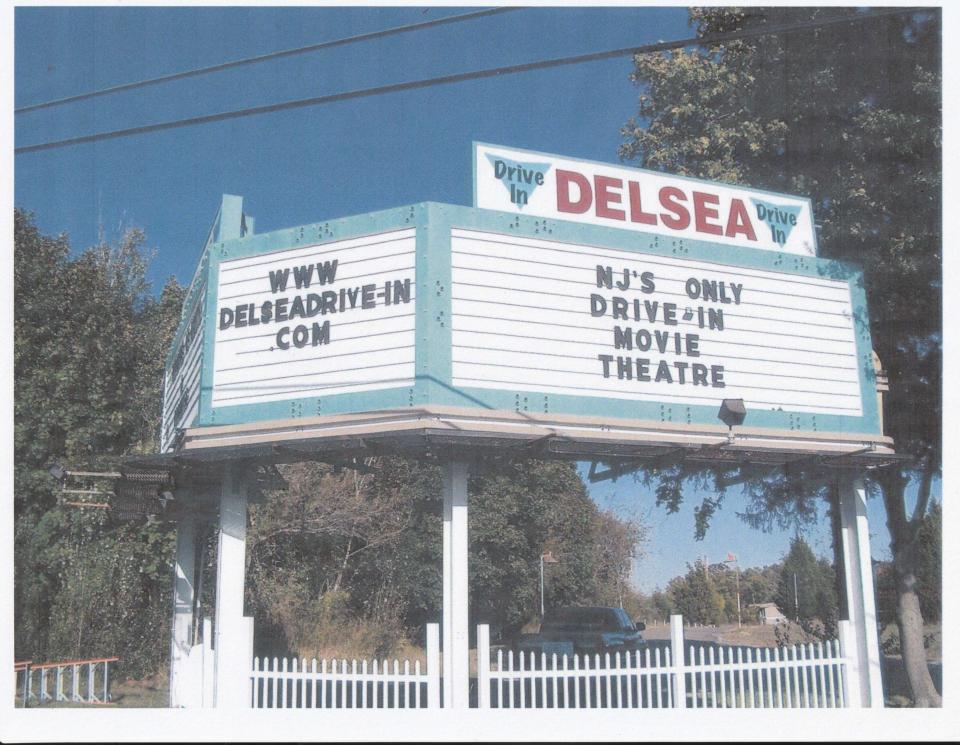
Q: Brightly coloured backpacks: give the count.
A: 0